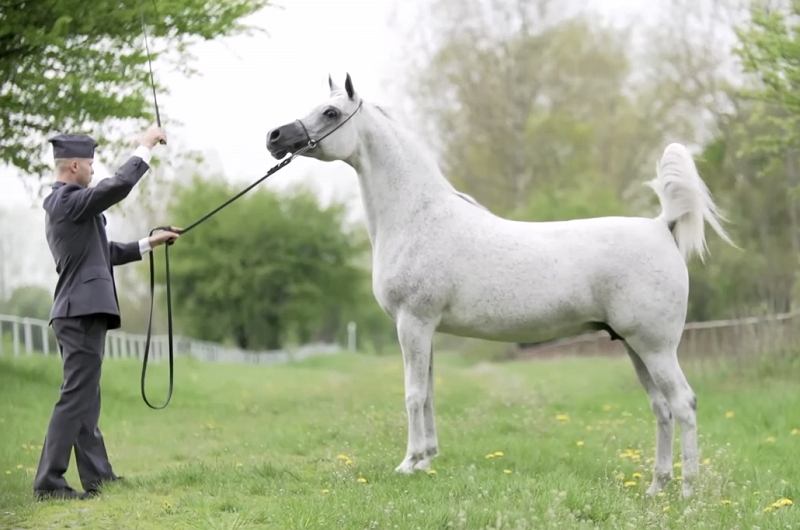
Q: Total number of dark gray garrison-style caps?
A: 1